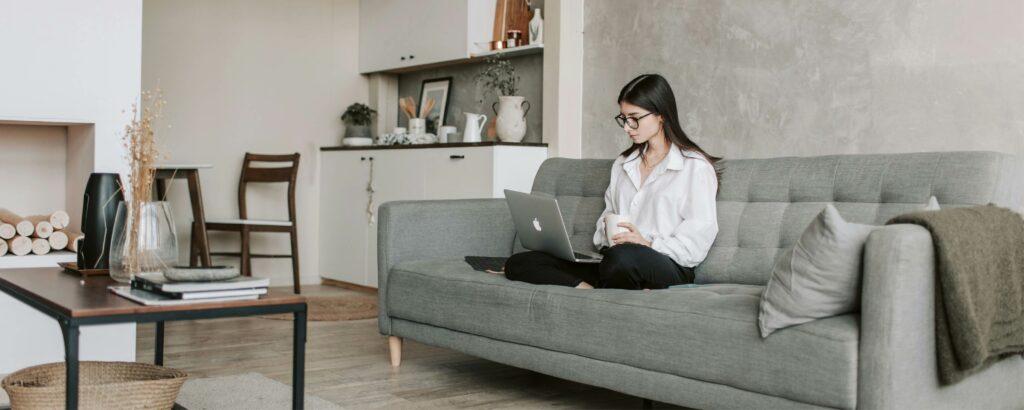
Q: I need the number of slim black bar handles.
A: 1